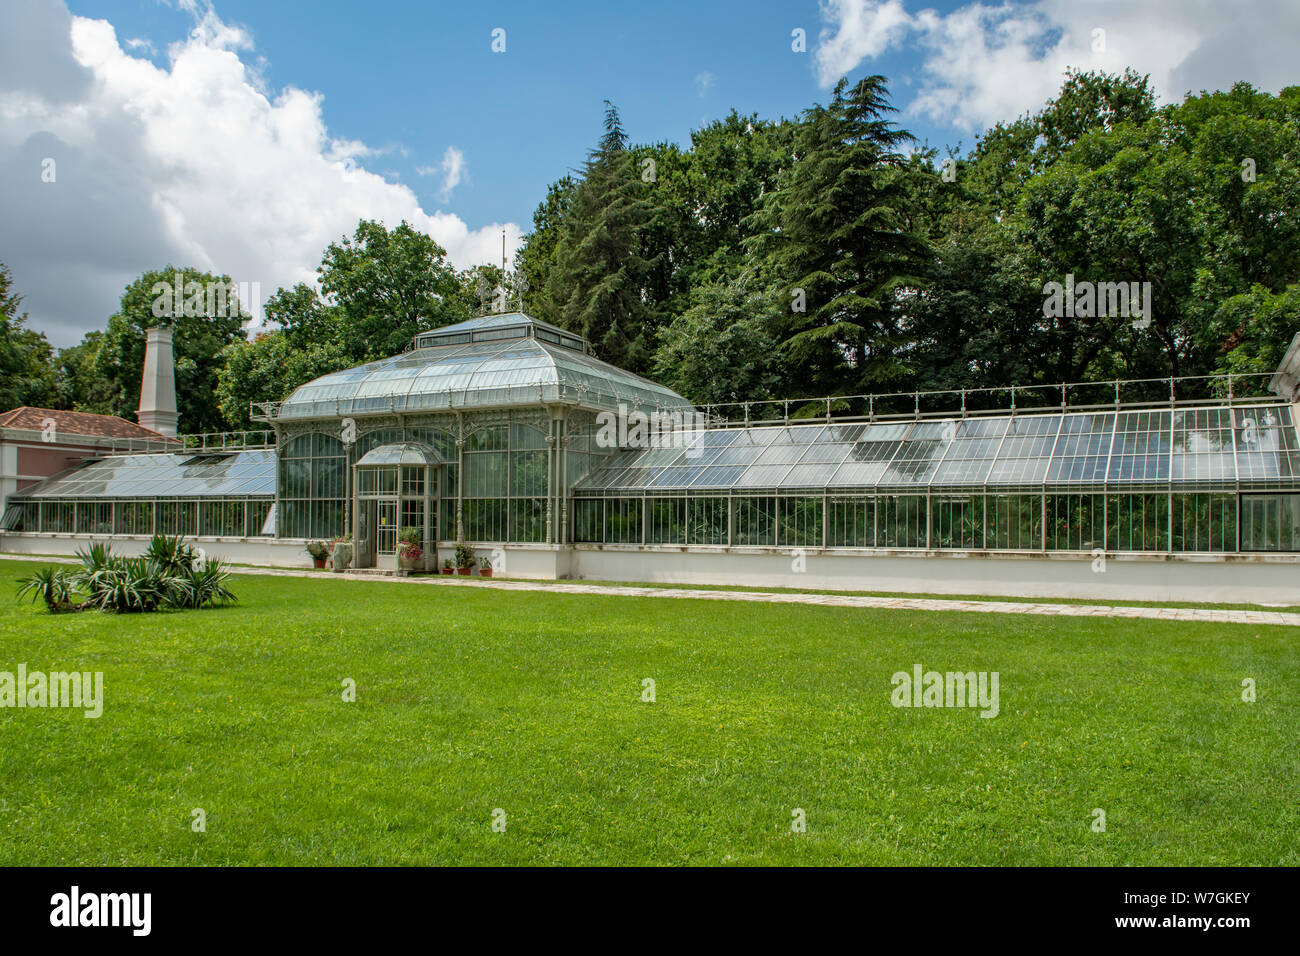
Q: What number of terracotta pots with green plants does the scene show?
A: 4